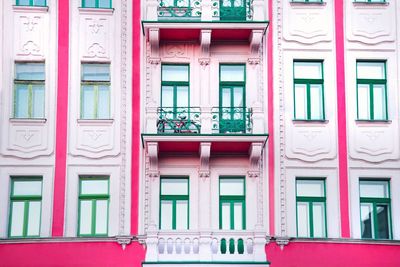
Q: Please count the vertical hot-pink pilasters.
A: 4